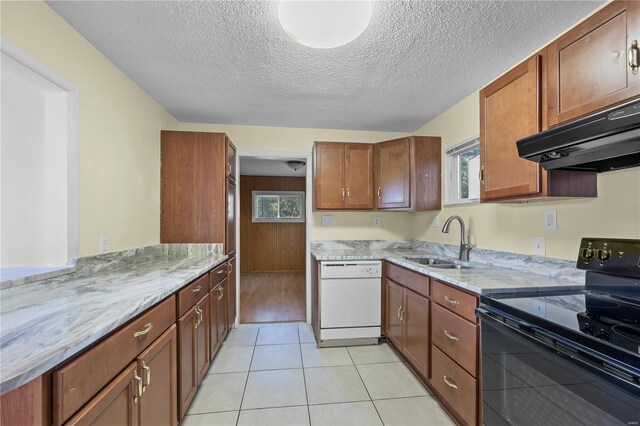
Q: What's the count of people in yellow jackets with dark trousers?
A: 0